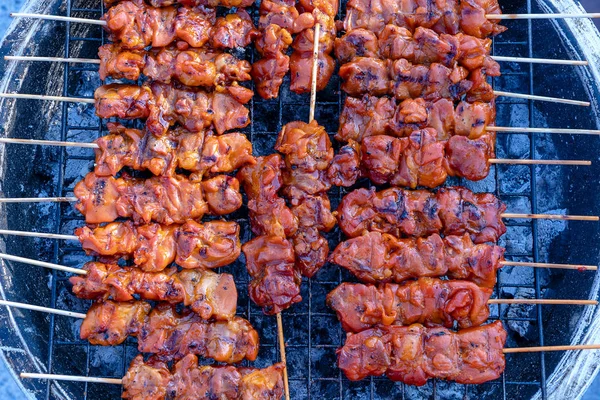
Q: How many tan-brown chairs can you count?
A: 0